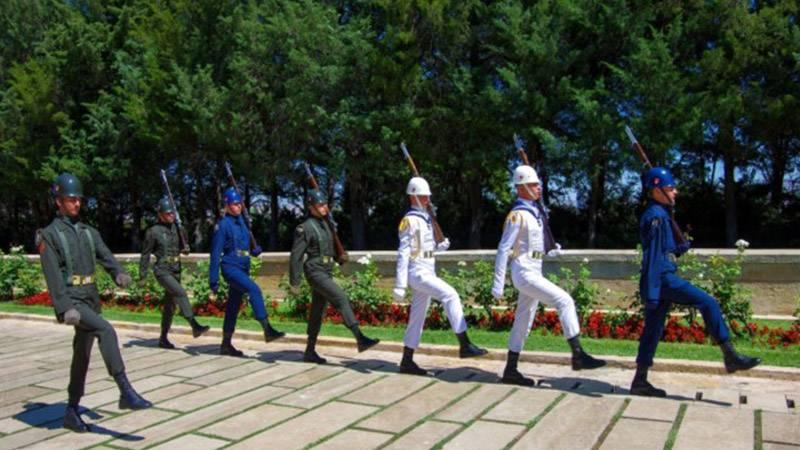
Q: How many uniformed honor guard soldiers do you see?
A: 7